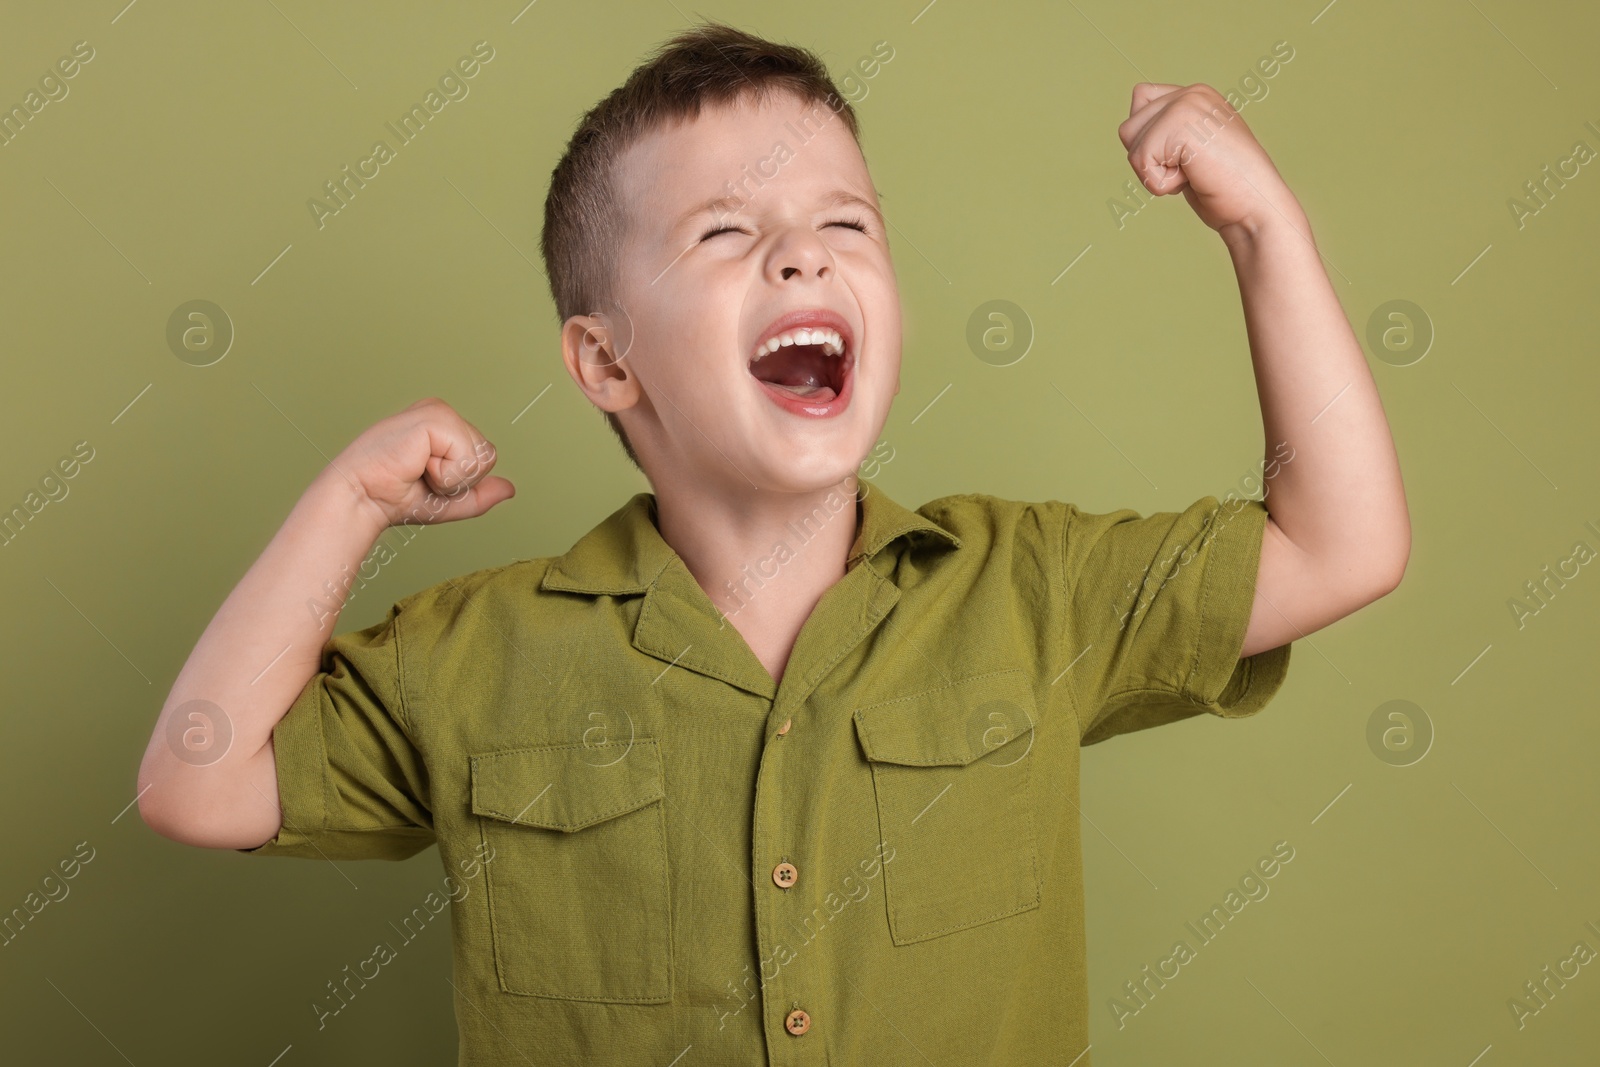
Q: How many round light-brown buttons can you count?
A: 3